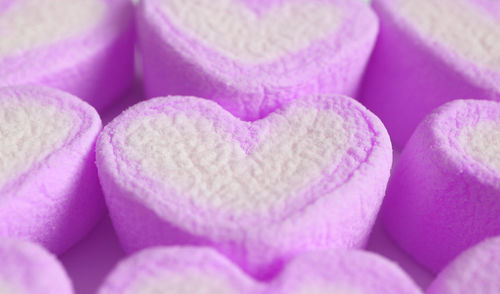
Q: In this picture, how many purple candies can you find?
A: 9